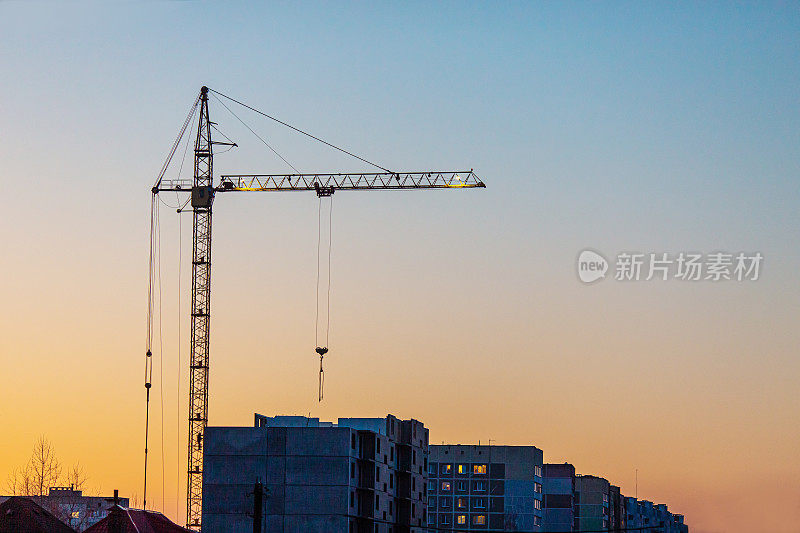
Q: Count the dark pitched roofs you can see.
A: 2